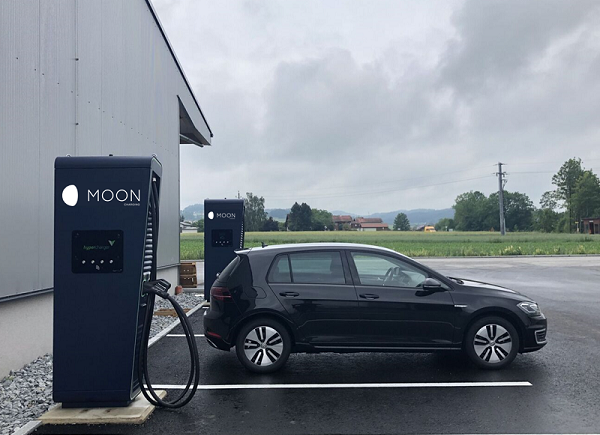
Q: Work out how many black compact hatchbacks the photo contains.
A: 1